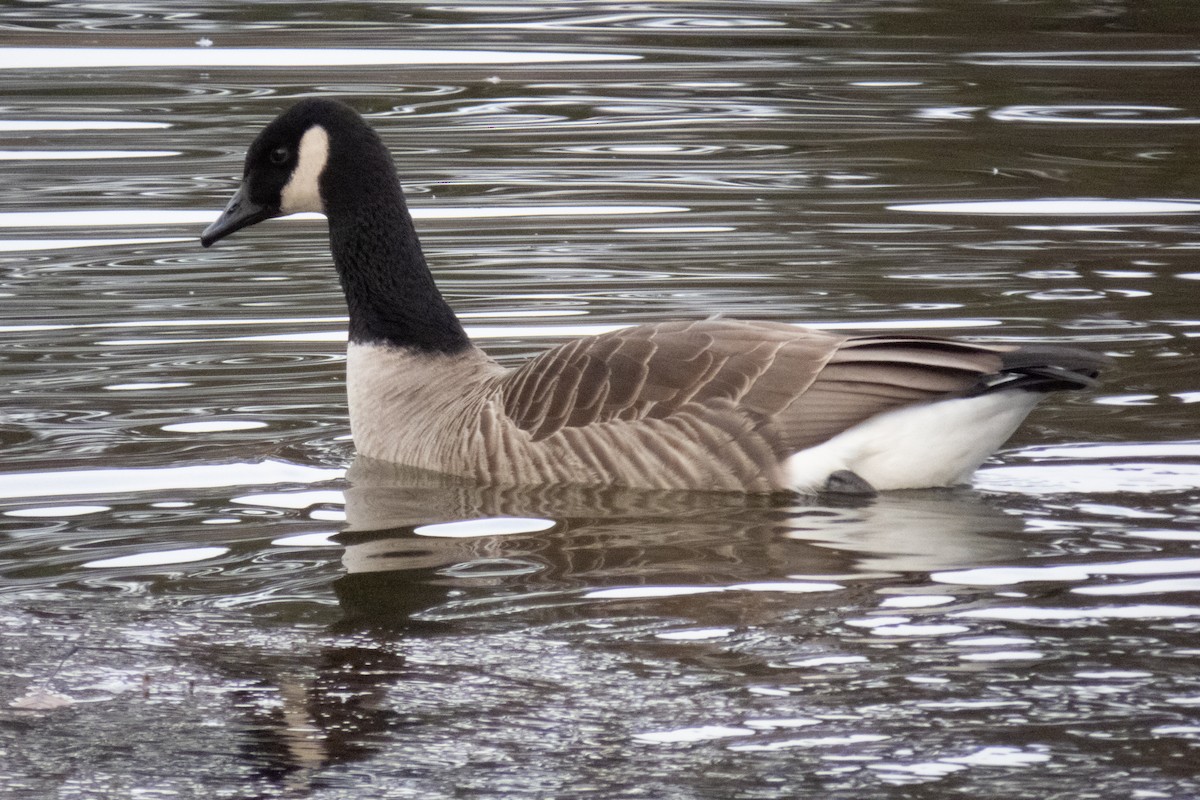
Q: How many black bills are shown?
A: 1